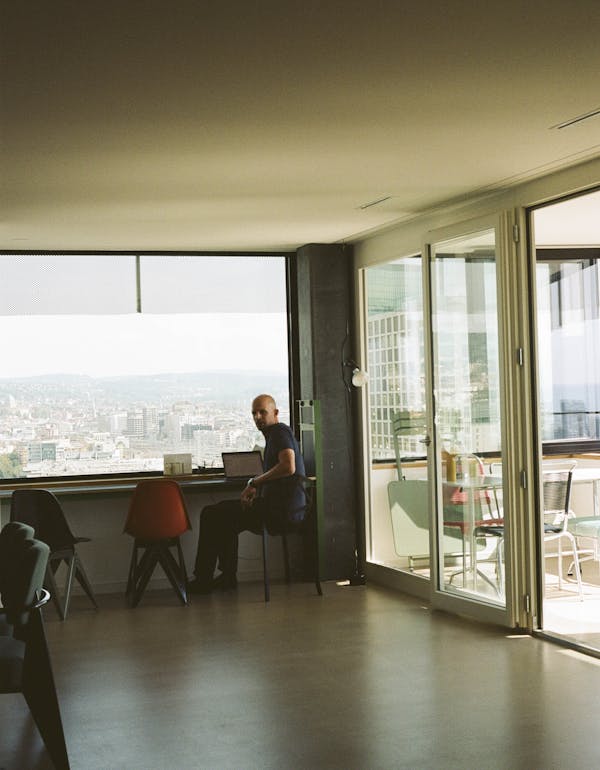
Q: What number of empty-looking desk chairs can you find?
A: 2